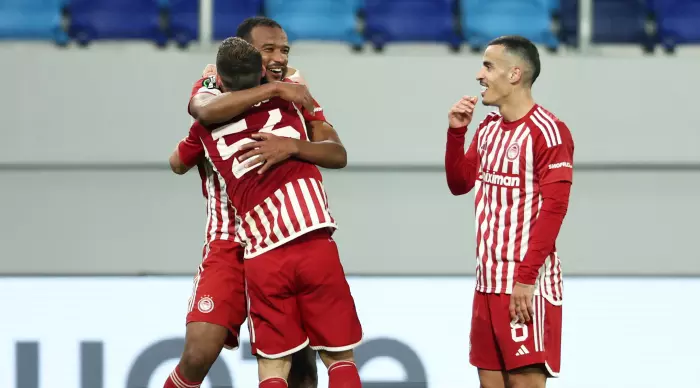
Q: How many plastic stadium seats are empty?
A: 8